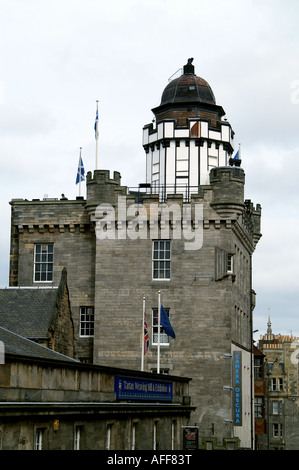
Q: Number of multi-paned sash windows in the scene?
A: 4